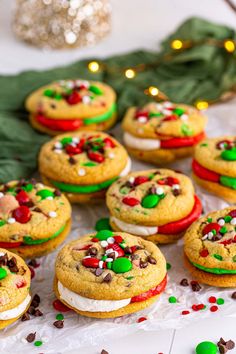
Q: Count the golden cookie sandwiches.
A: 9